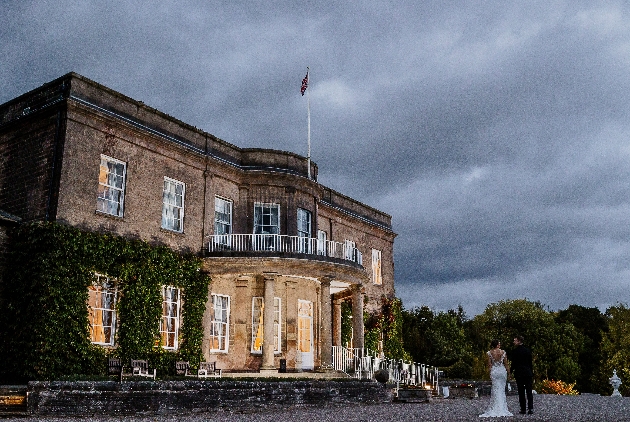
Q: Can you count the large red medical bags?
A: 0